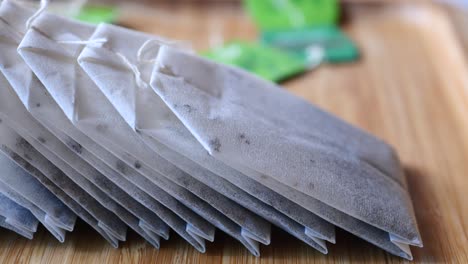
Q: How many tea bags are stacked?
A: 8